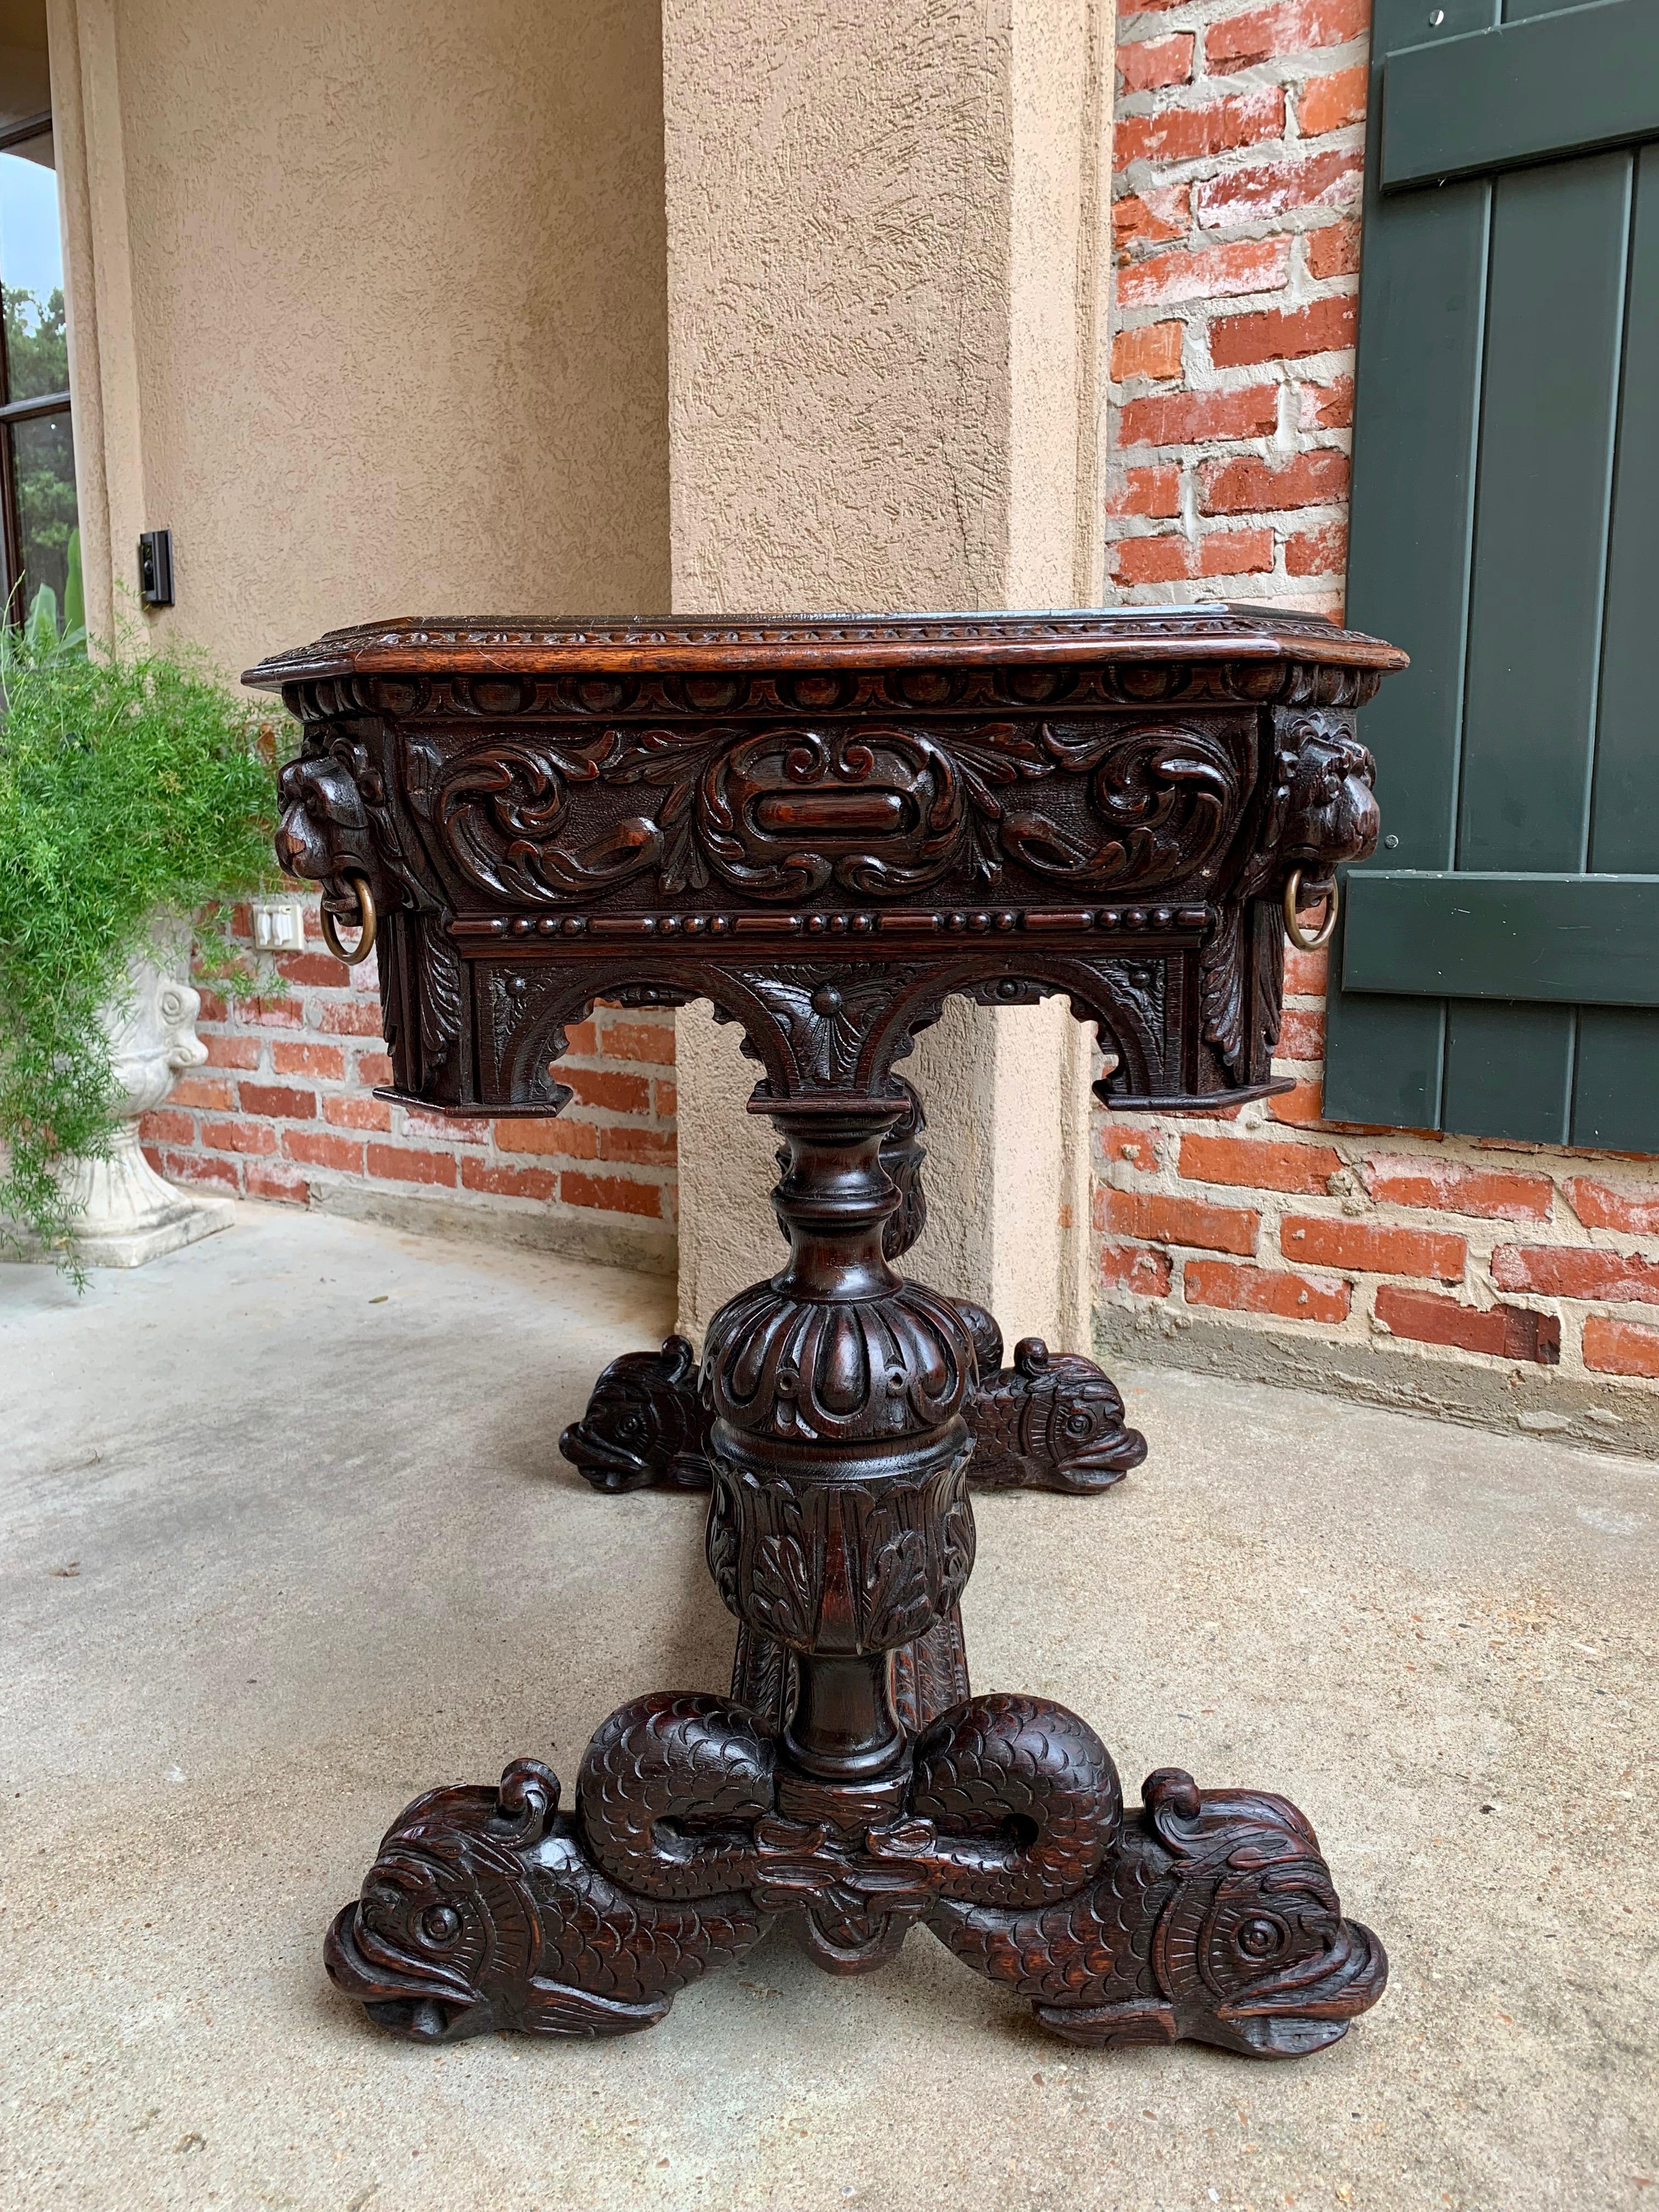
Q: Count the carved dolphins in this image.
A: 4